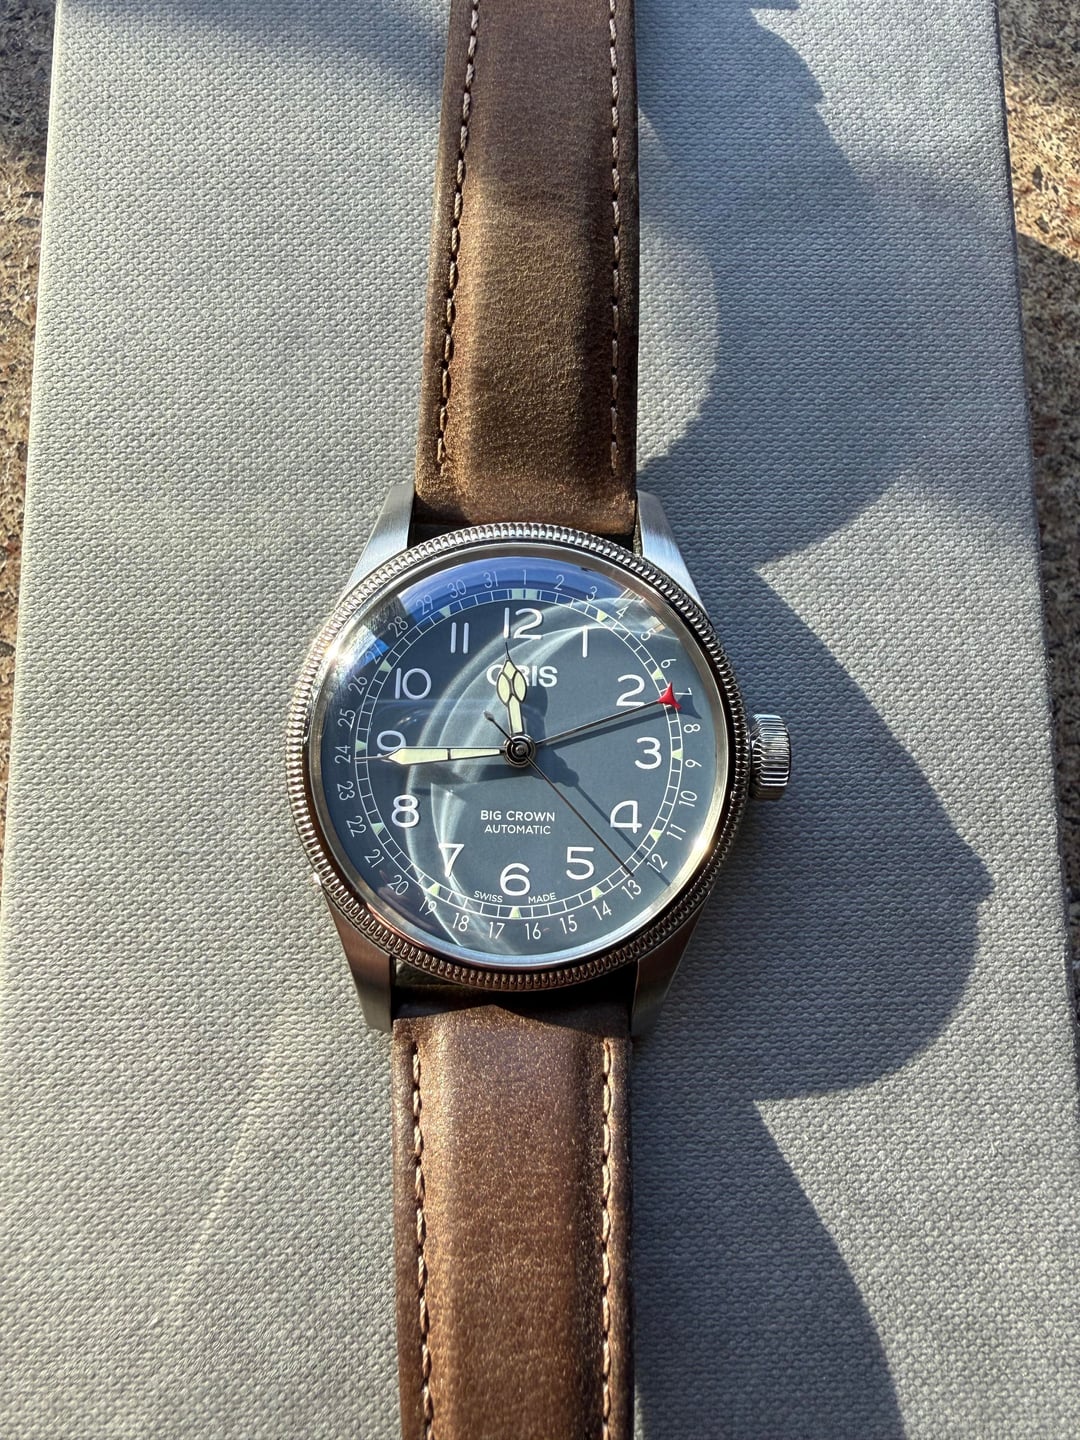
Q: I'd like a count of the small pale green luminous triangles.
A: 11